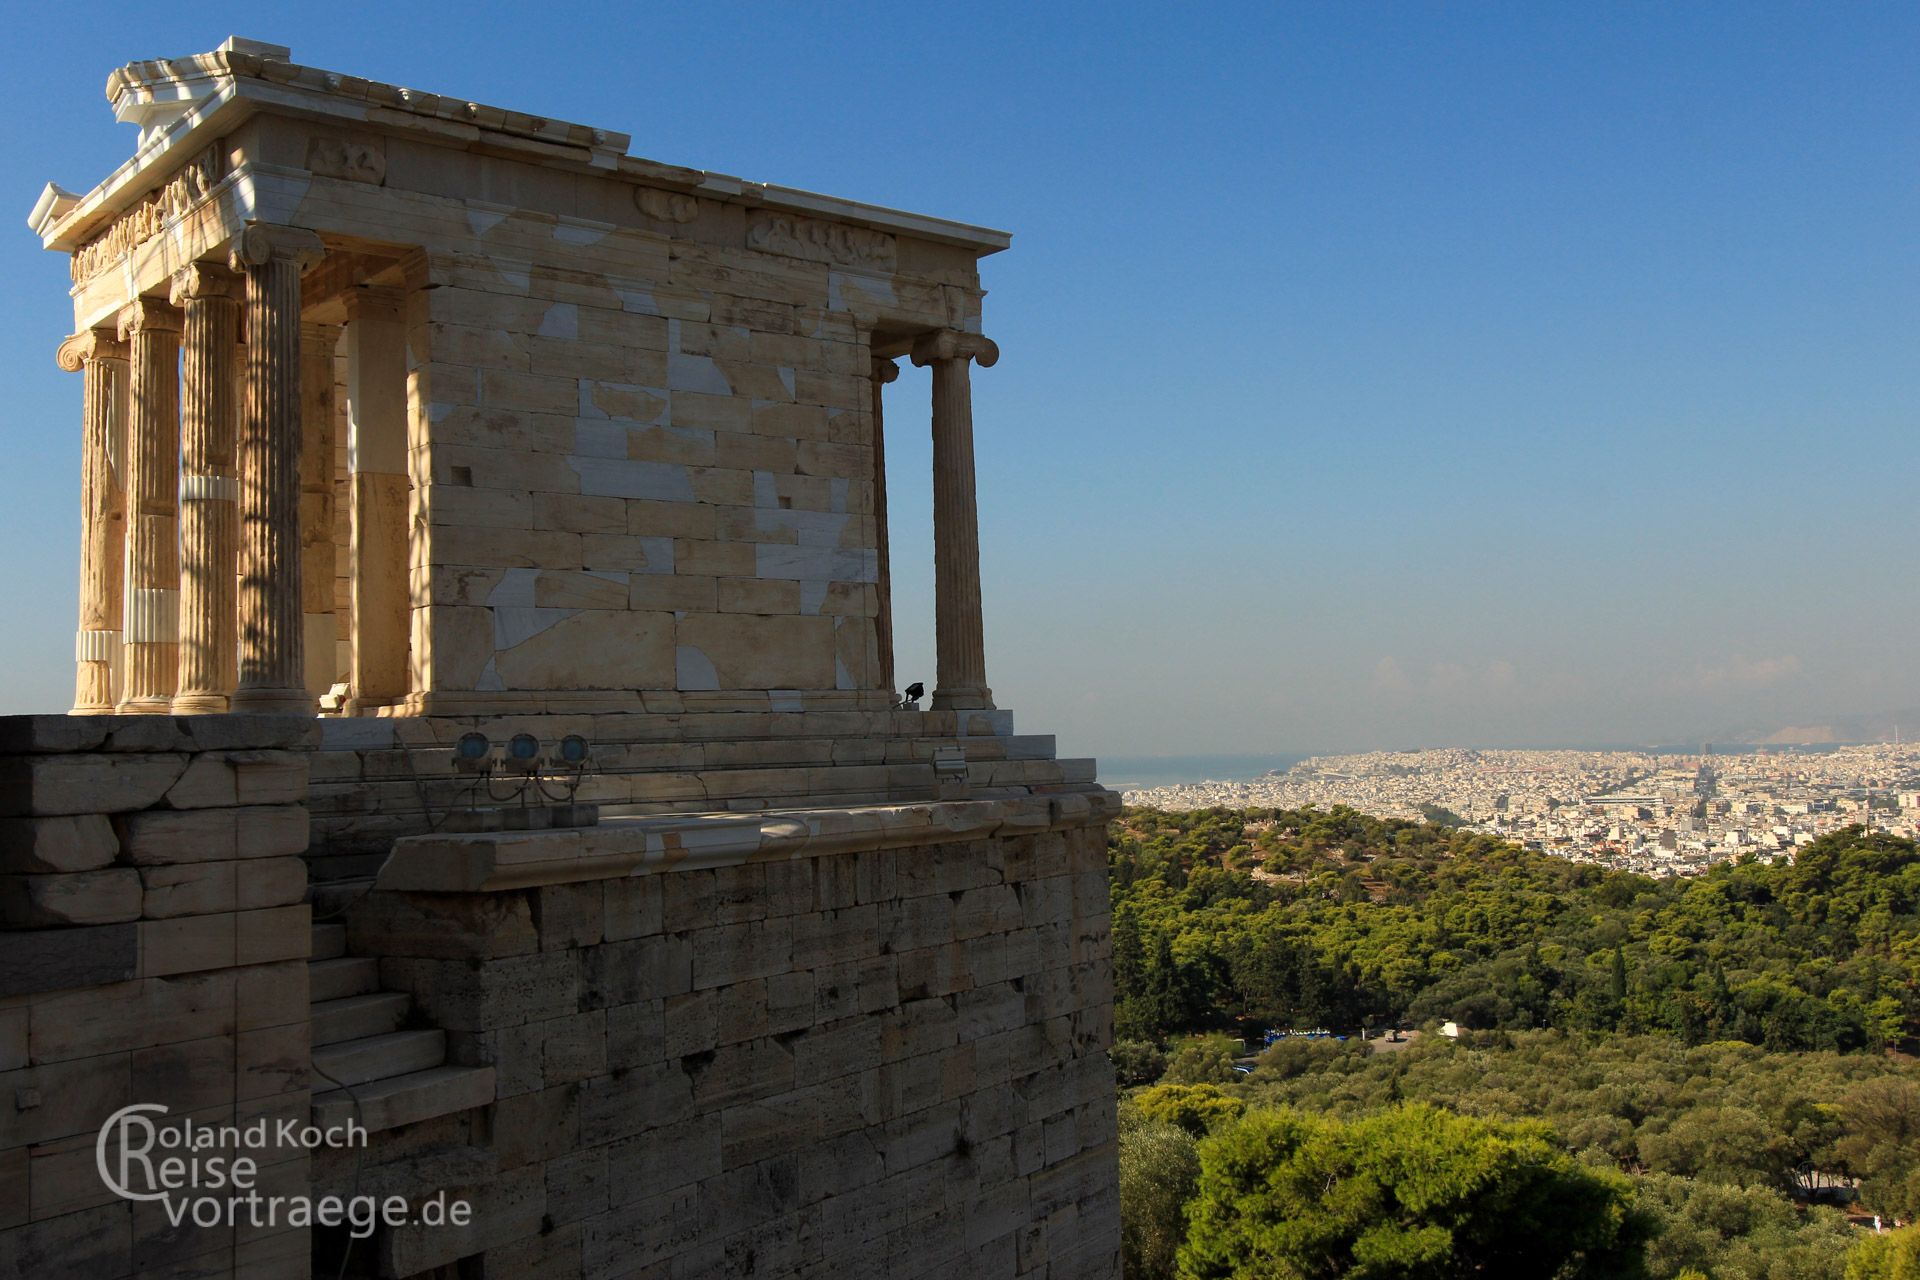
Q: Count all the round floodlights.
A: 3